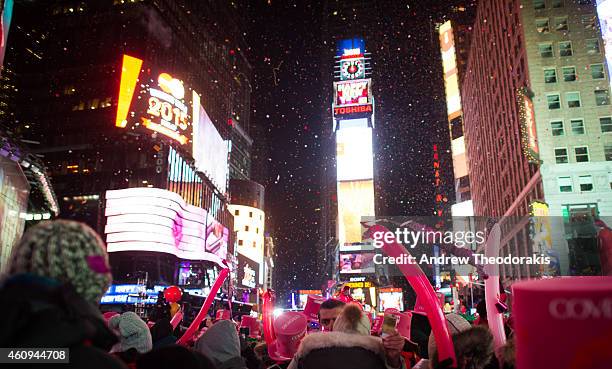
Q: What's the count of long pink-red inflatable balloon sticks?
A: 4